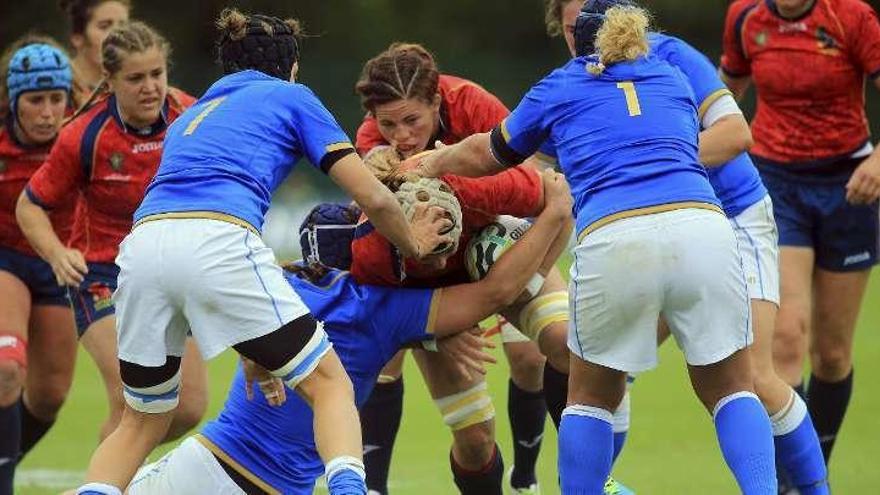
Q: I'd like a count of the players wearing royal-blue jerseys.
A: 4